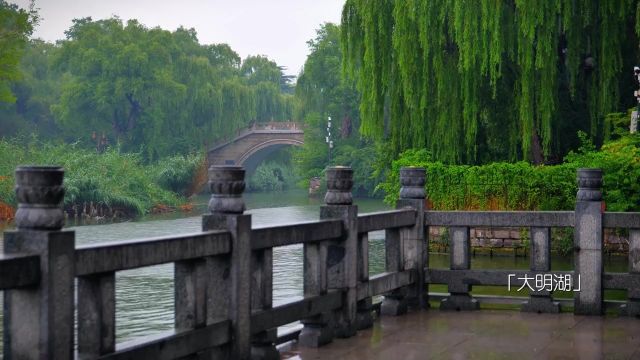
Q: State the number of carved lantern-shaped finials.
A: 5